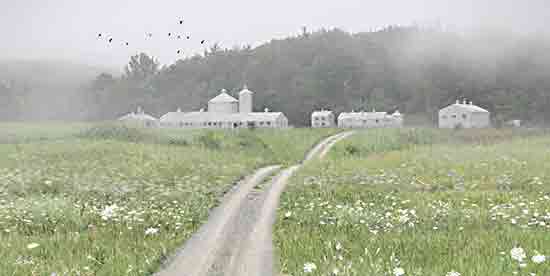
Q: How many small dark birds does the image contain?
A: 10